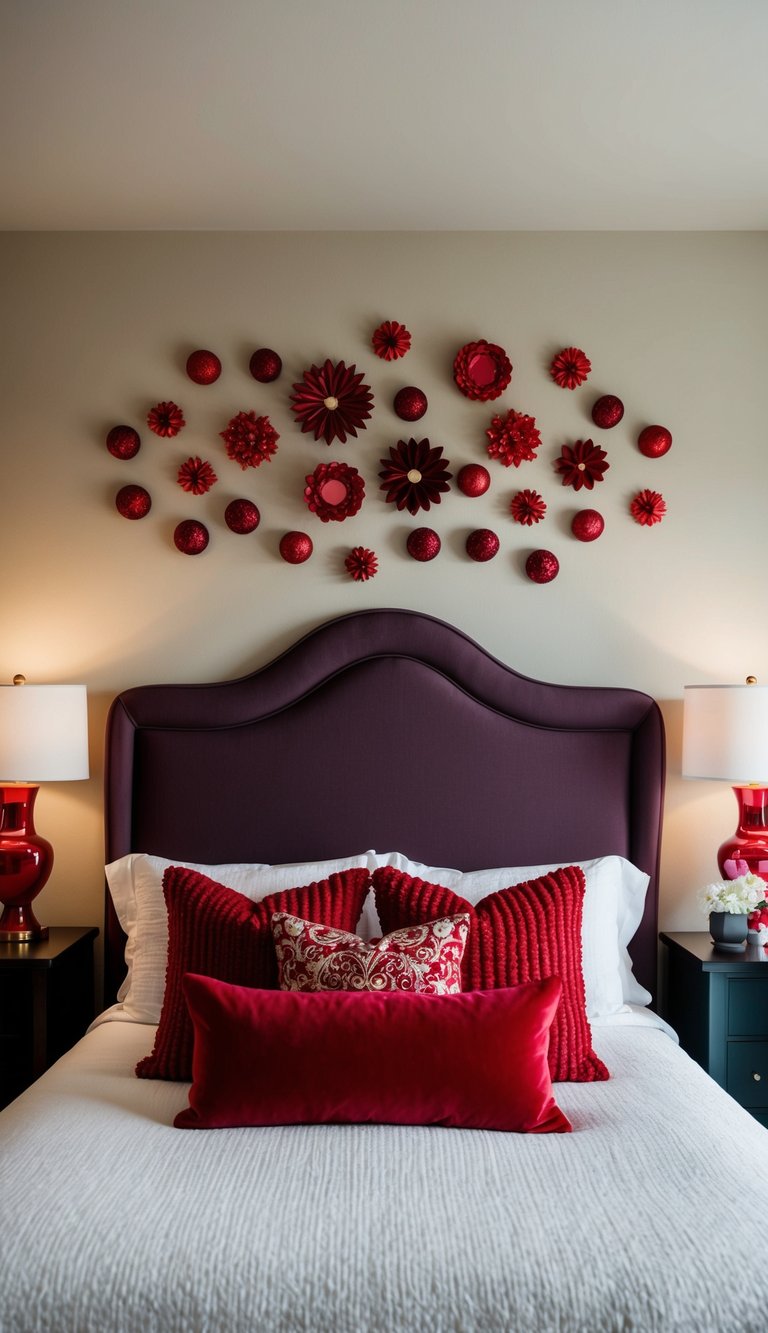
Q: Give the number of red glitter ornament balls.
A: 15